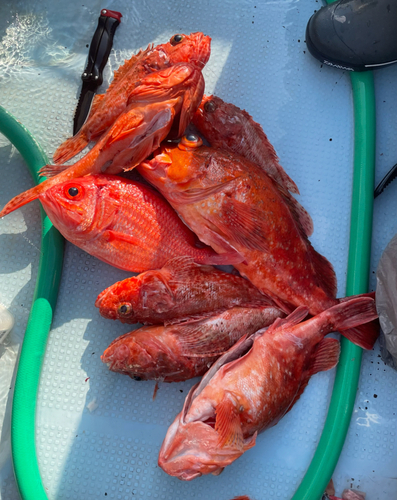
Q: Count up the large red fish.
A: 8